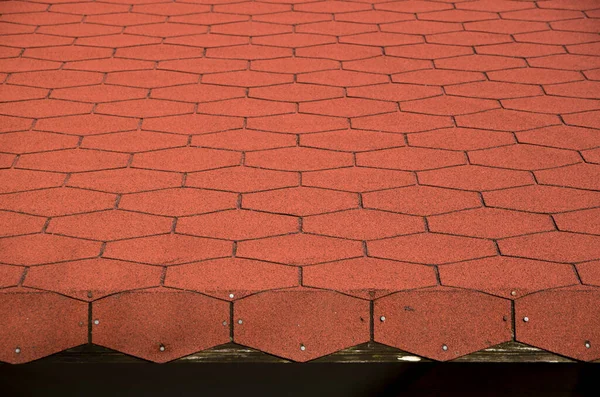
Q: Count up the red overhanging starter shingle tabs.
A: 5